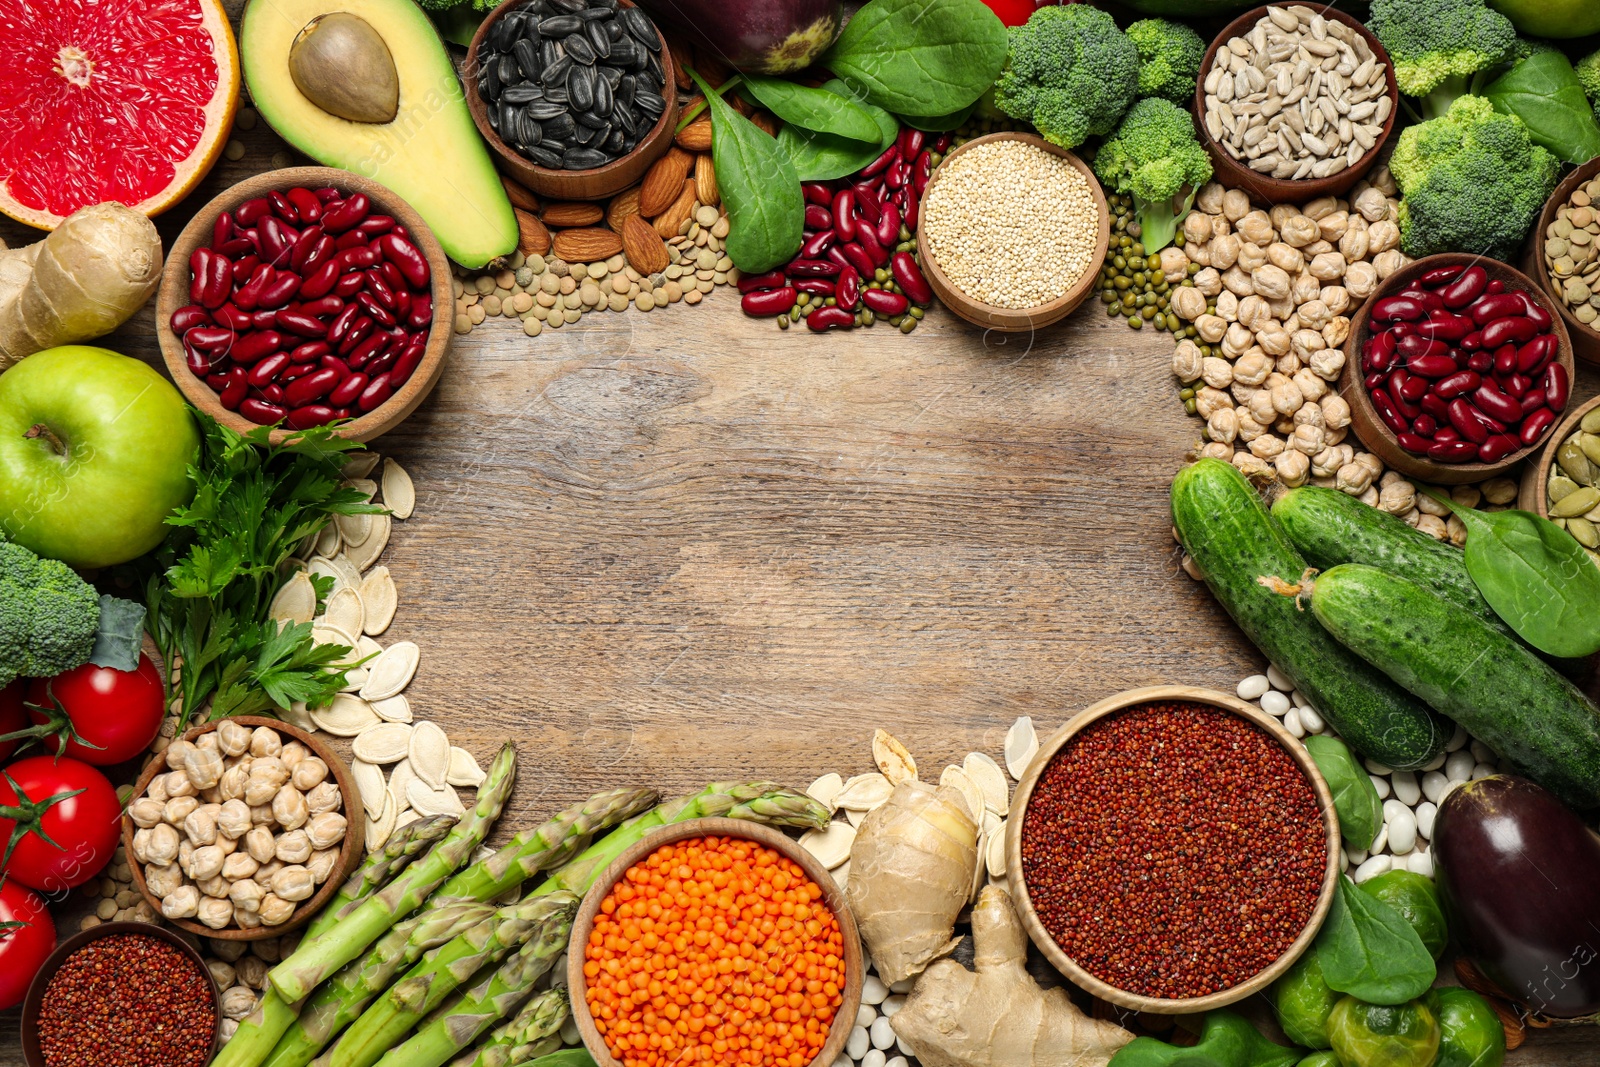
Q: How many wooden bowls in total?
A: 11